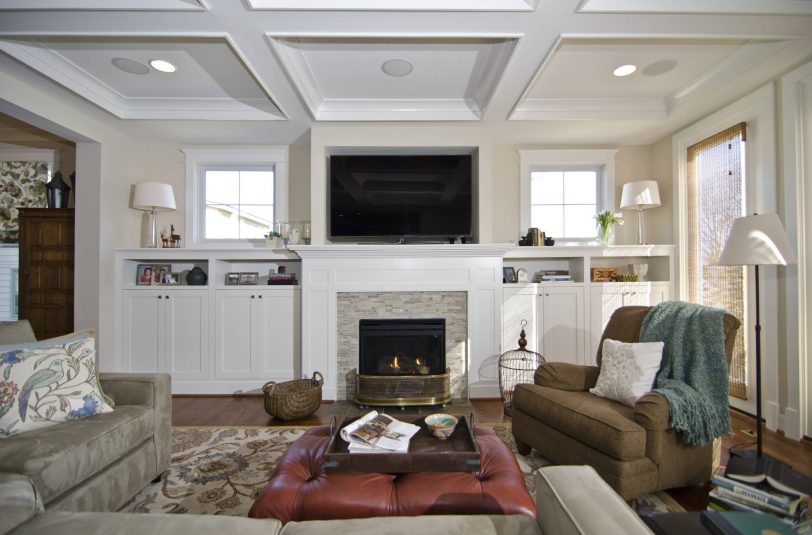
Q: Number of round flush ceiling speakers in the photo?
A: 3